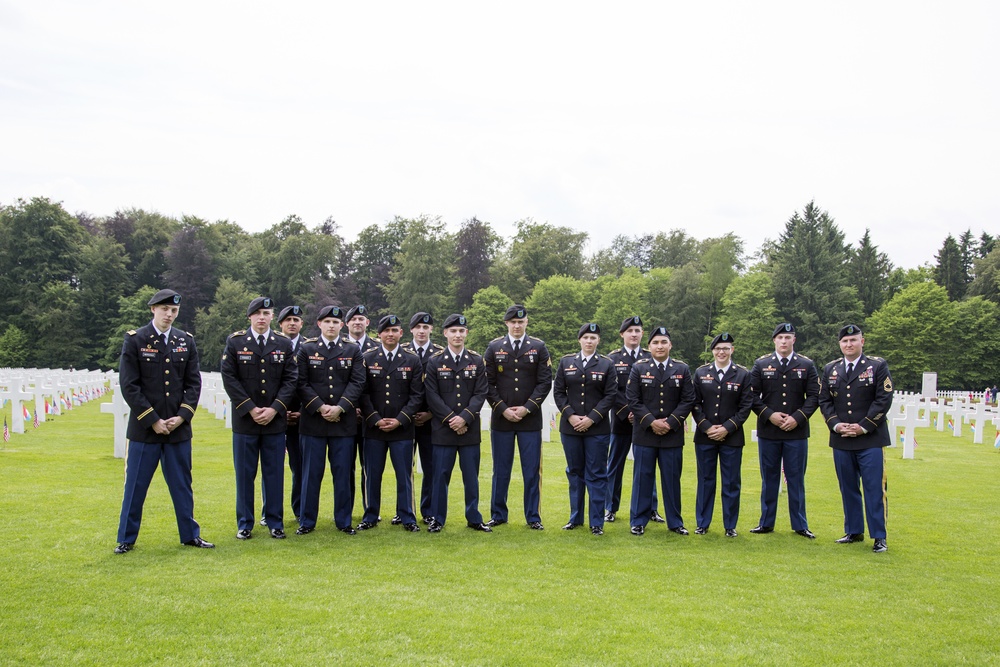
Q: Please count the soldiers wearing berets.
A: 15